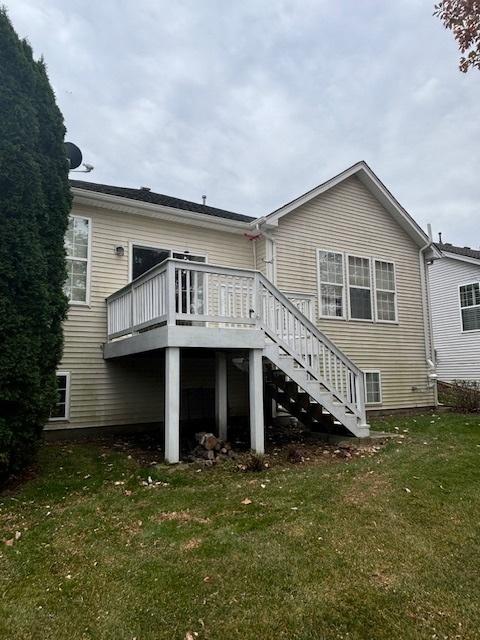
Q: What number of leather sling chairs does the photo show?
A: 0